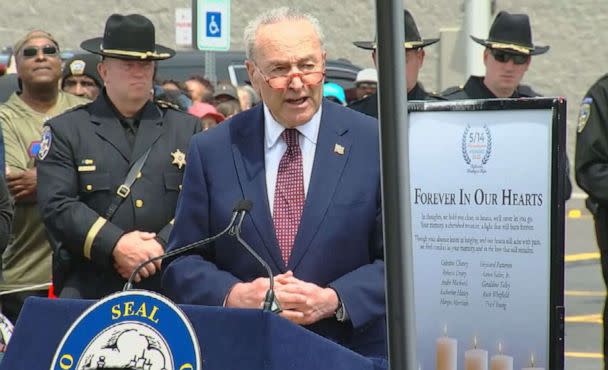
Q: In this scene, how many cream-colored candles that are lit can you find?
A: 4